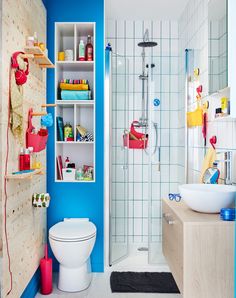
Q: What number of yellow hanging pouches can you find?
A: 1